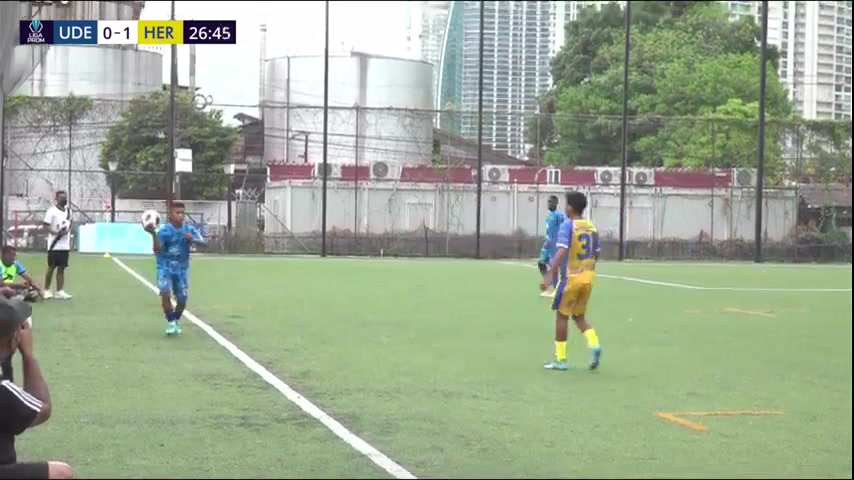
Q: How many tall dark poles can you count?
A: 5